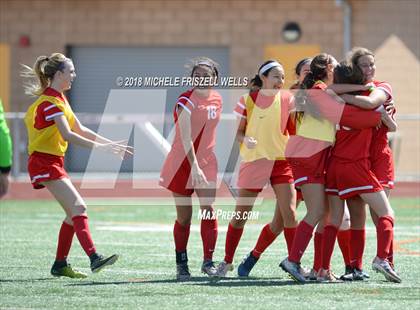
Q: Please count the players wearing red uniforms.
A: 7